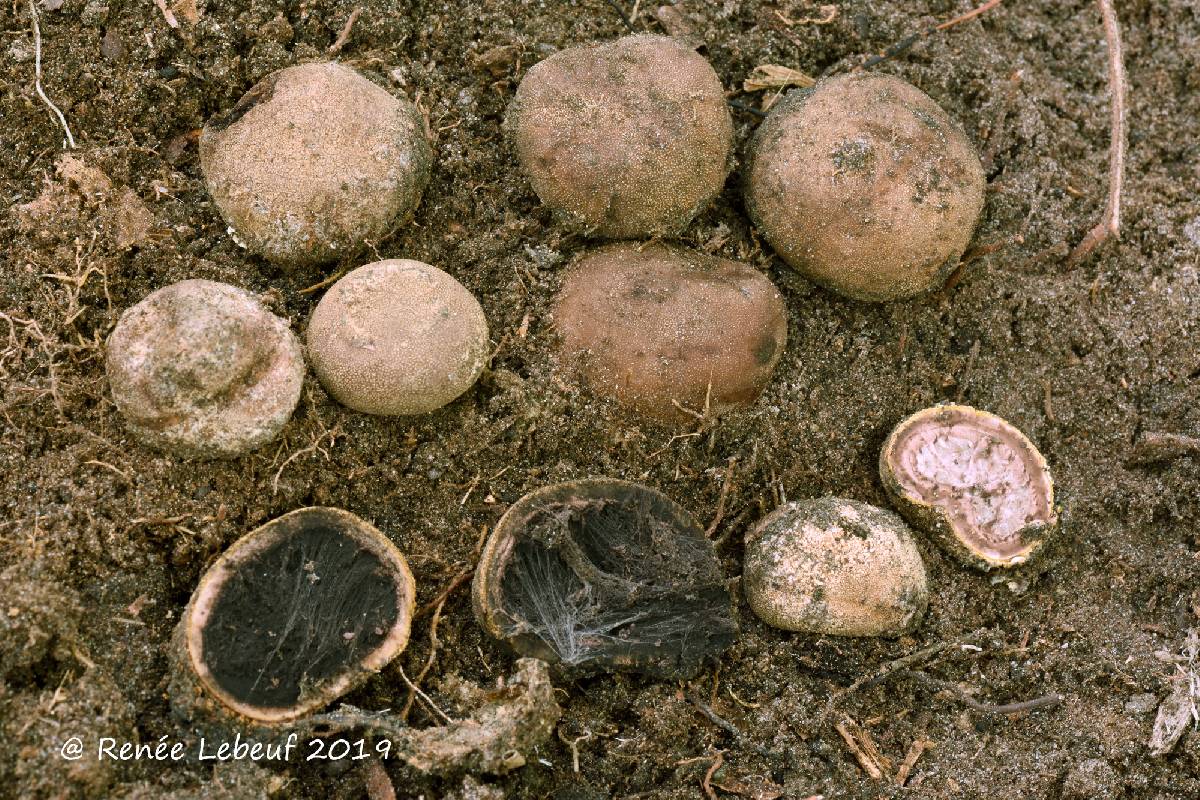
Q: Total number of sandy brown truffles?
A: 7